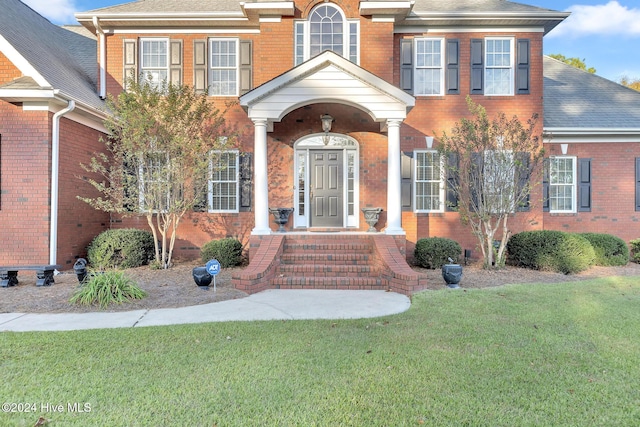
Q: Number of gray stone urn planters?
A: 2